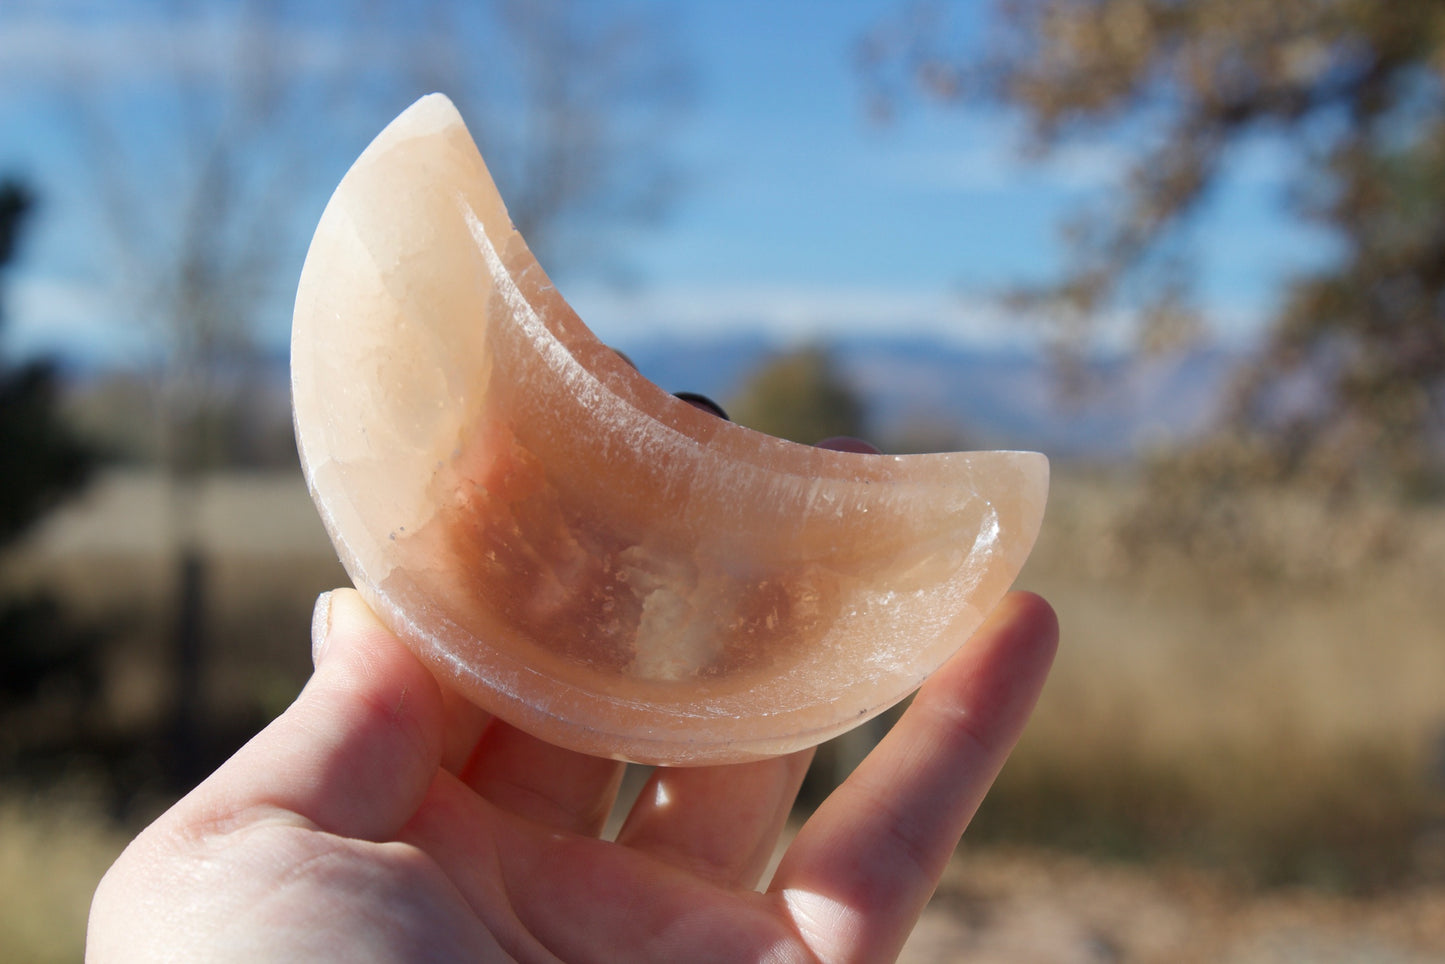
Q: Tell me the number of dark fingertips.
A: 3